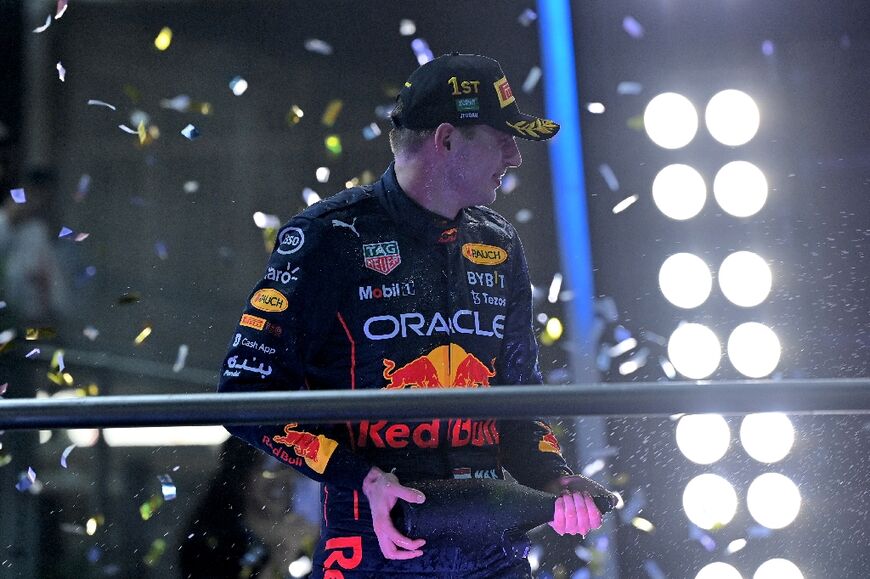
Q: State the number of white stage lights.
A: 14